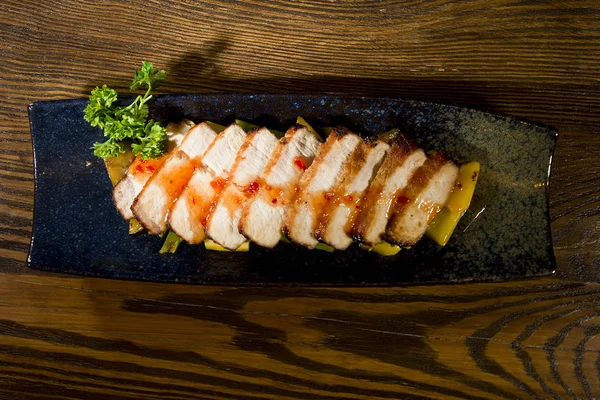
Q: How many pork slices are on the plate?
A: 9